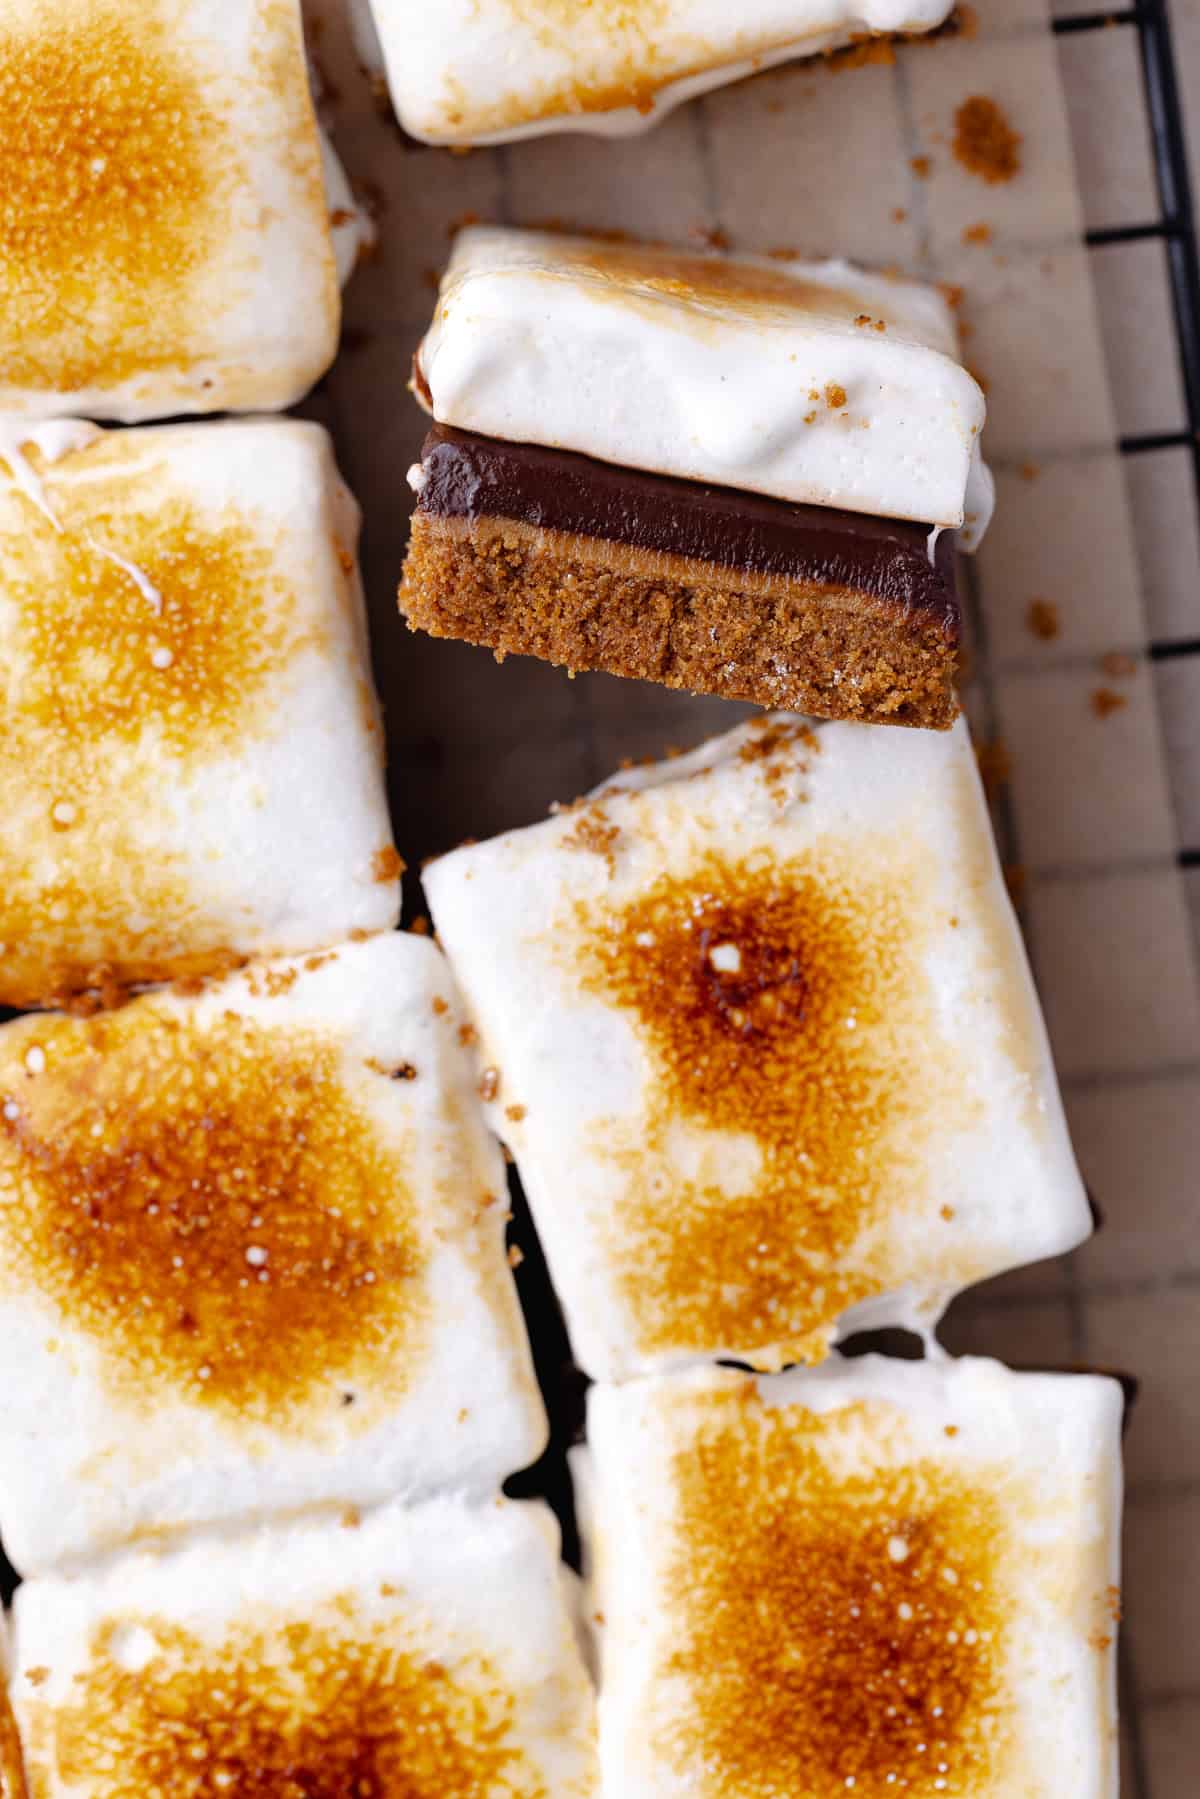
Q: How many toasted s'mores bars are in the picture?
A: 8